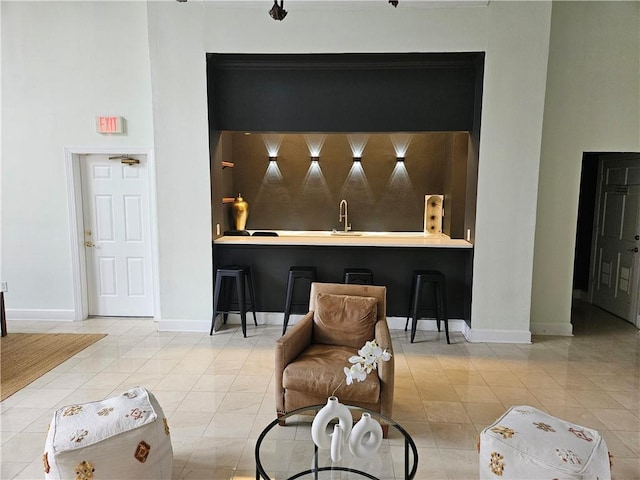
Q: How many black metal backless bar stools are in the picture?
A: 4